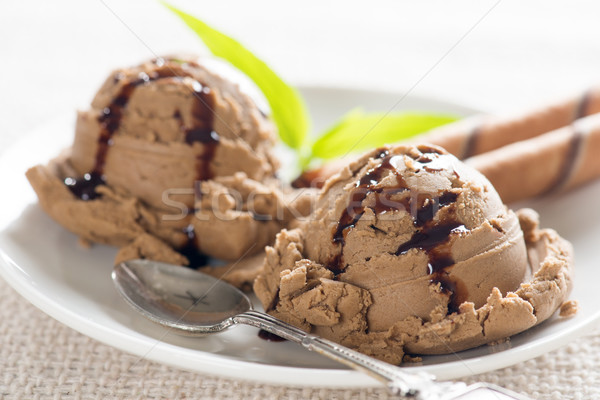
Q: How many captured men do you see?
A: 0